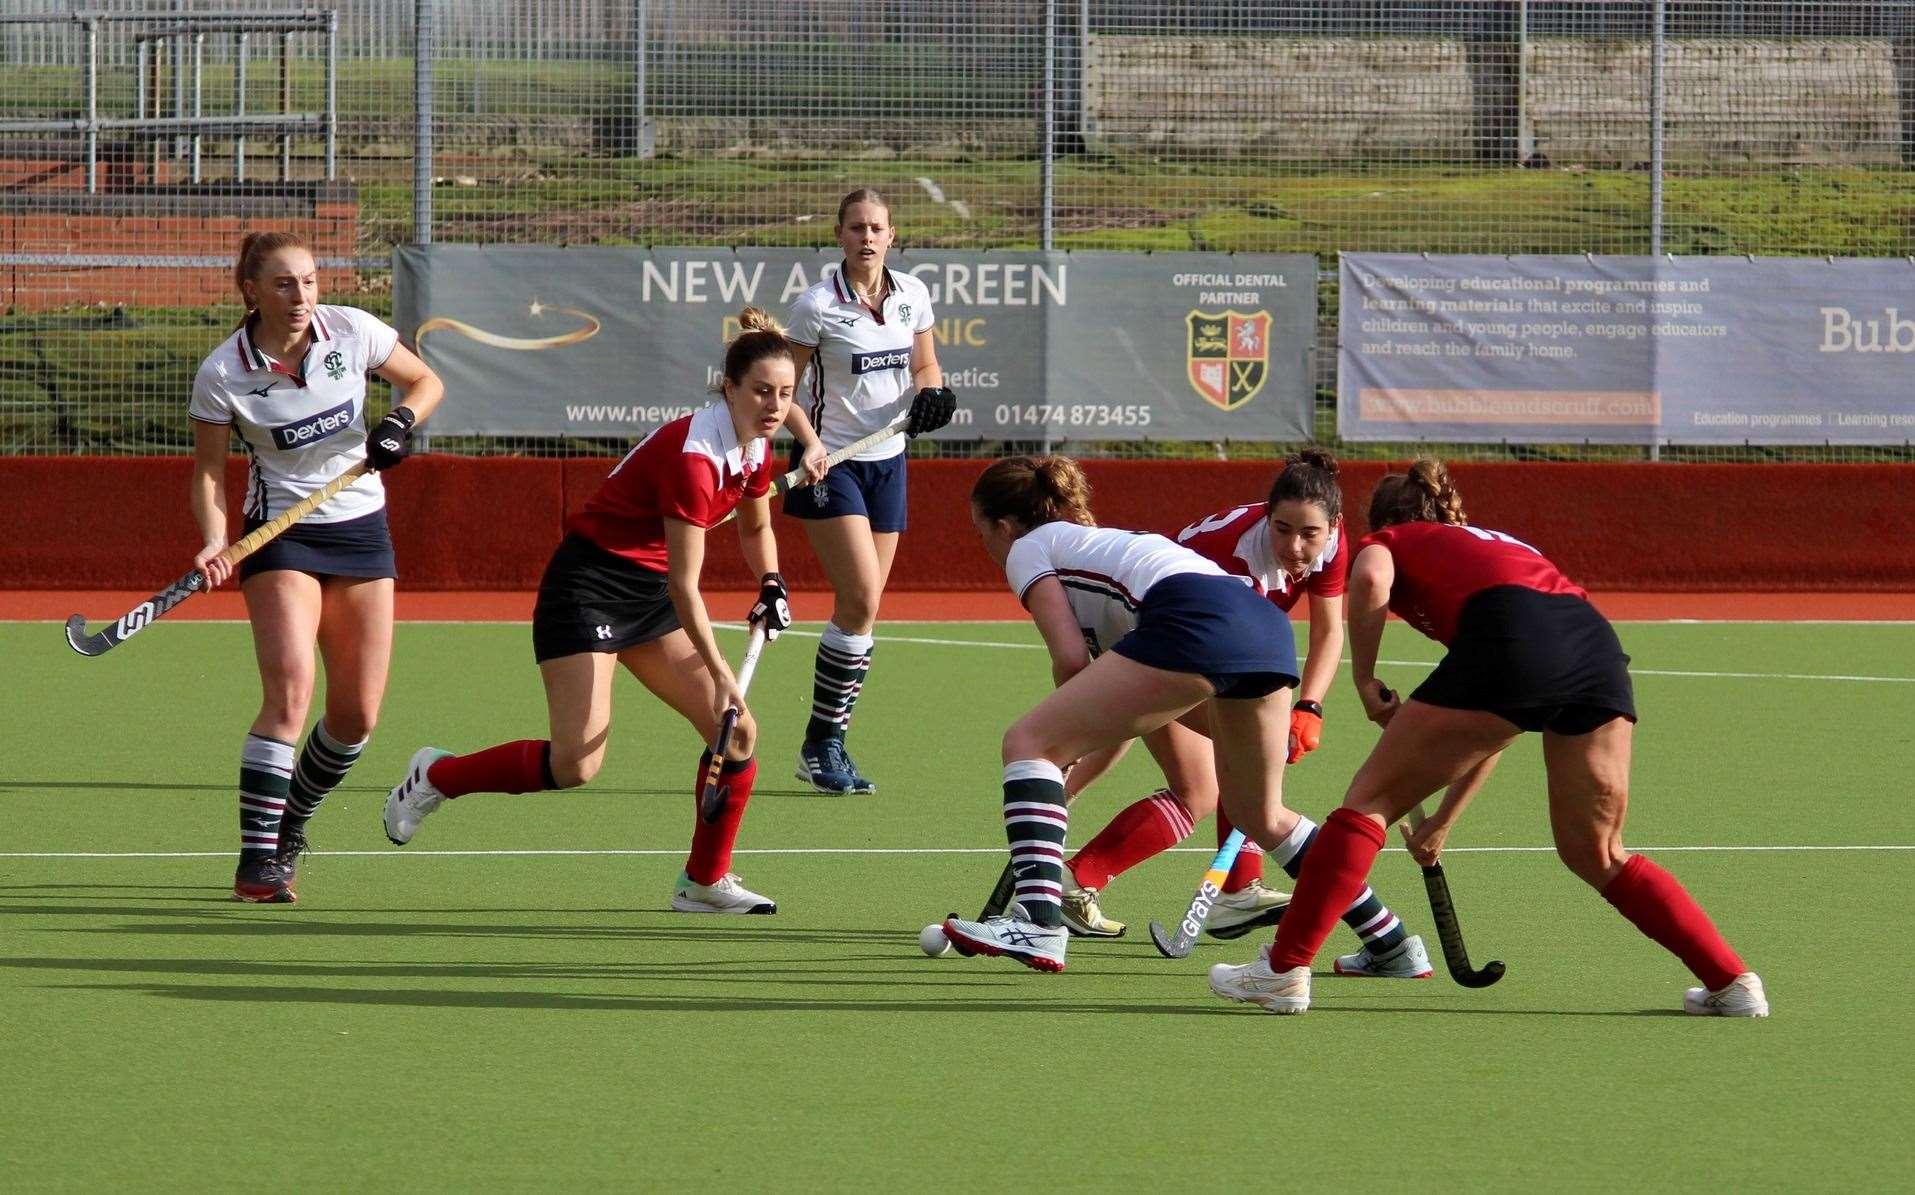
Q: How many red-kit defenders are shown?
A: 3